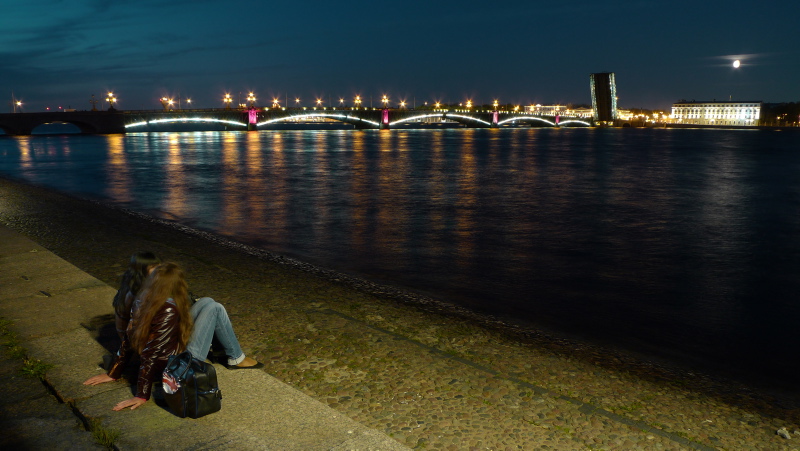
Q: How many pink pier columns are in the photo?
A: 4